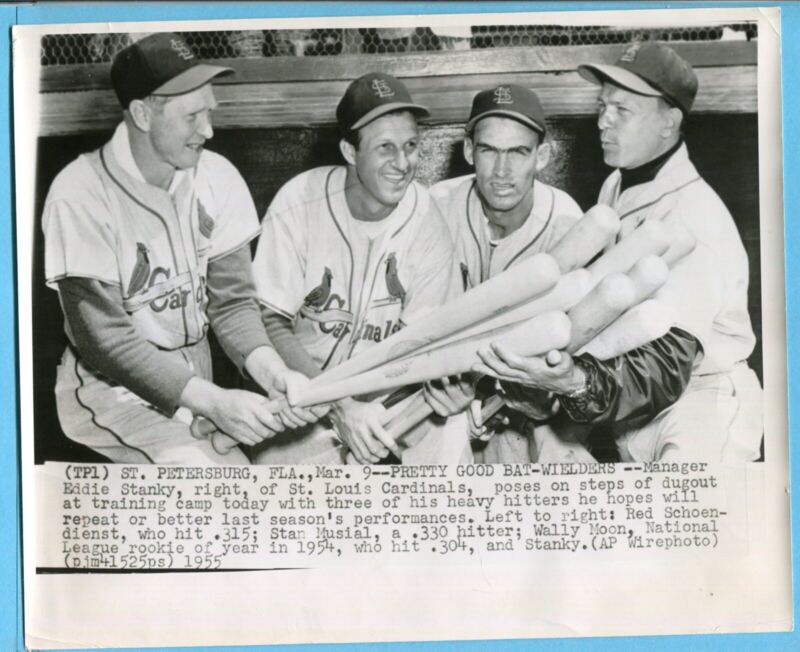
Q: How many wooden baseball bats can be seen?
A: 9